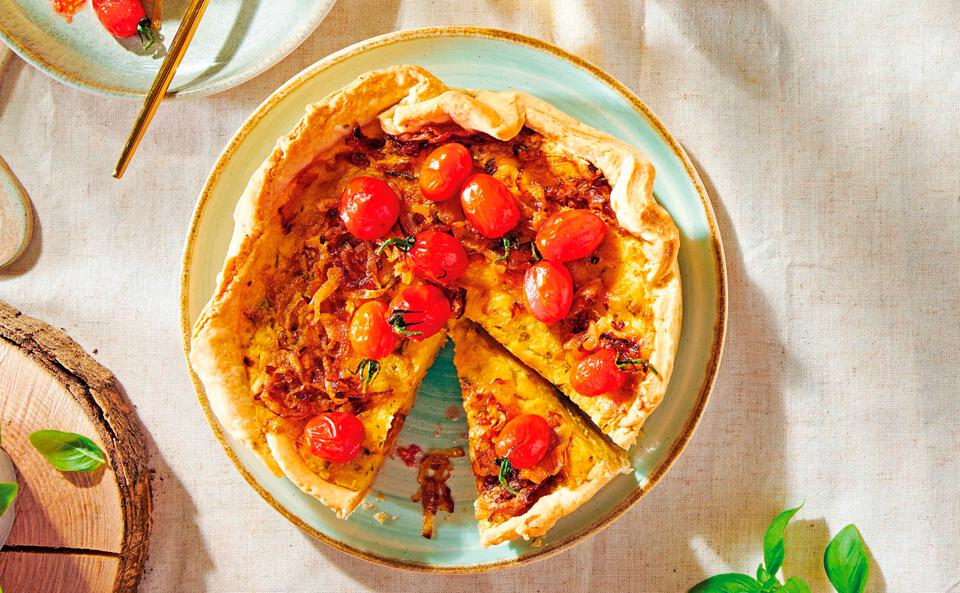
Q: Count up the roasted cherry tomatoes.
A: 12